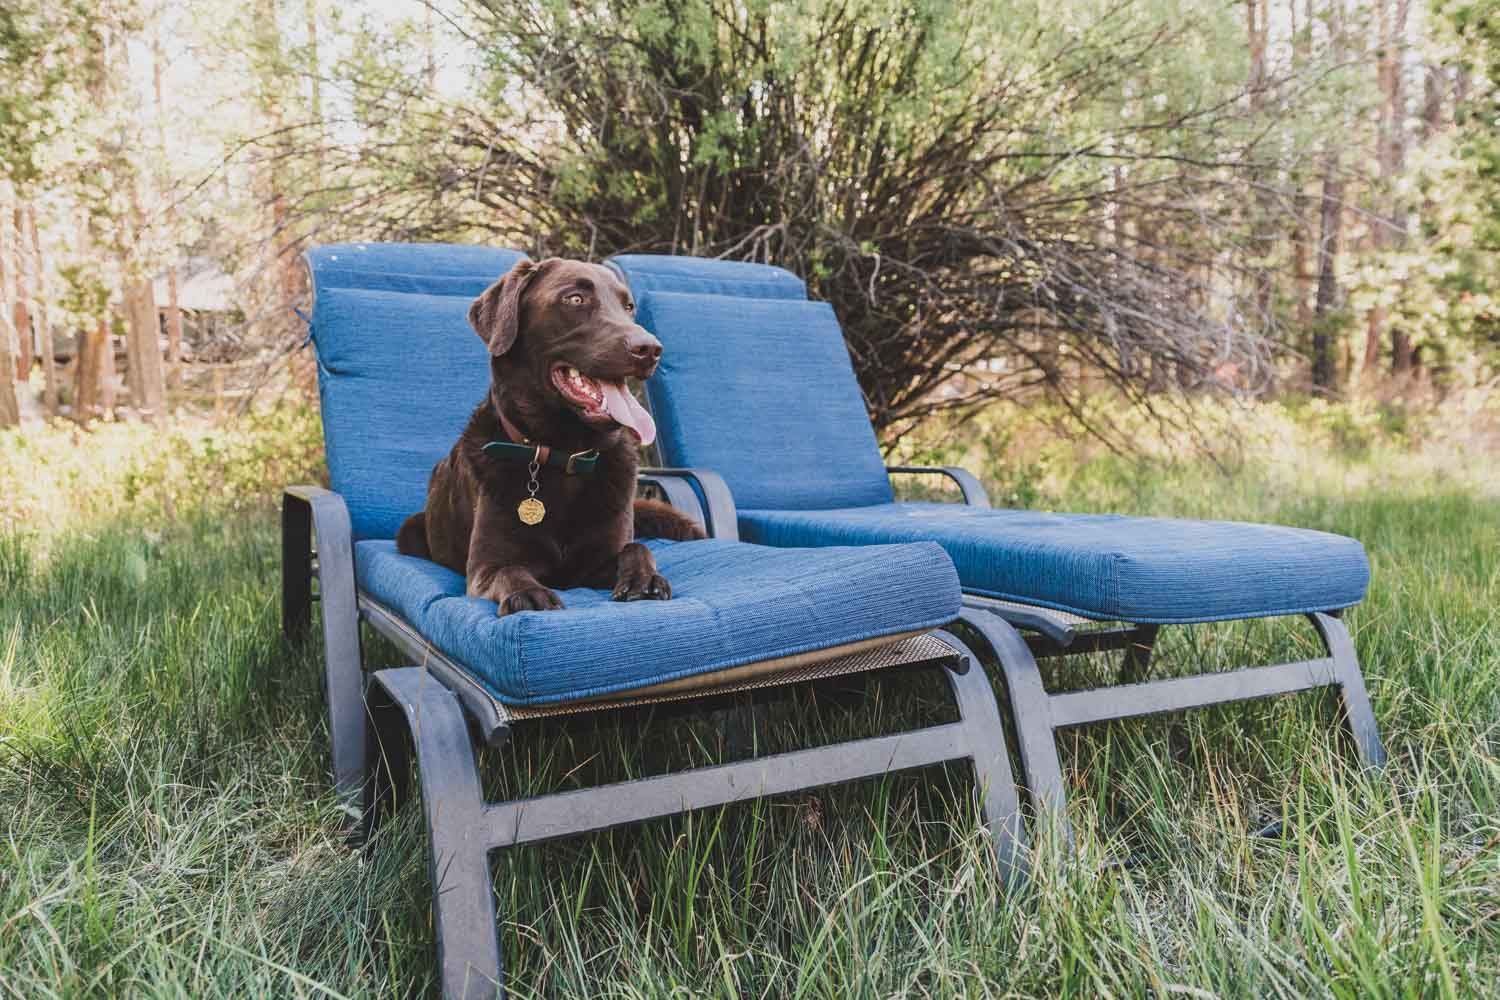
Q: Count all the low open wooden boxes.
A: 0